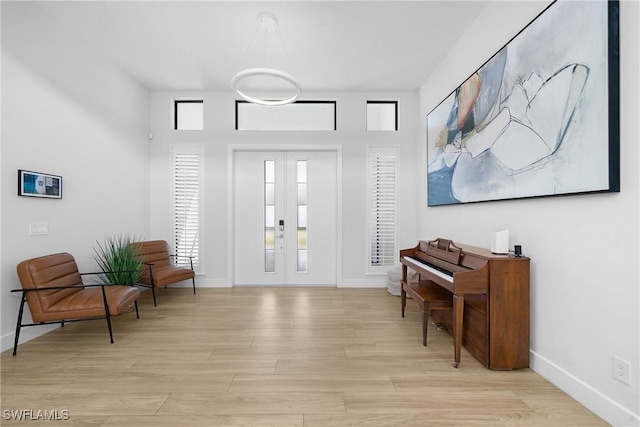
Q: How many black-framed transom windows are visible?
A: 3